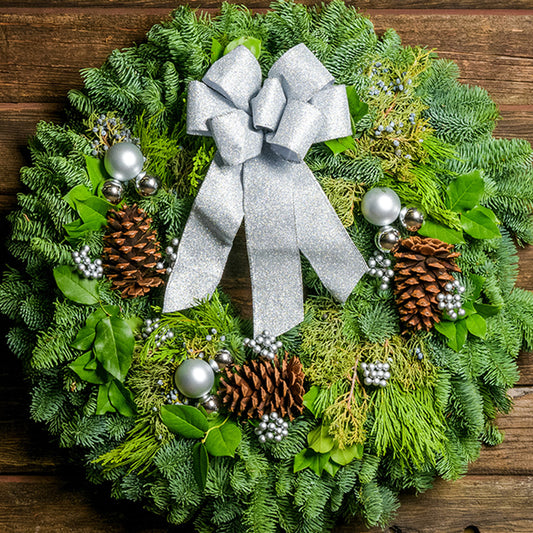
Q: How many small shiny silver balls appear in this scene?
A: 6